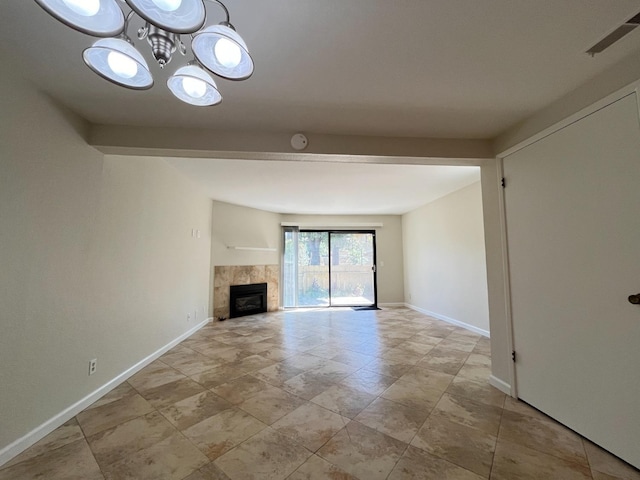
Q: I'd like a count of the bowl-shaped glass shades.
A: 5